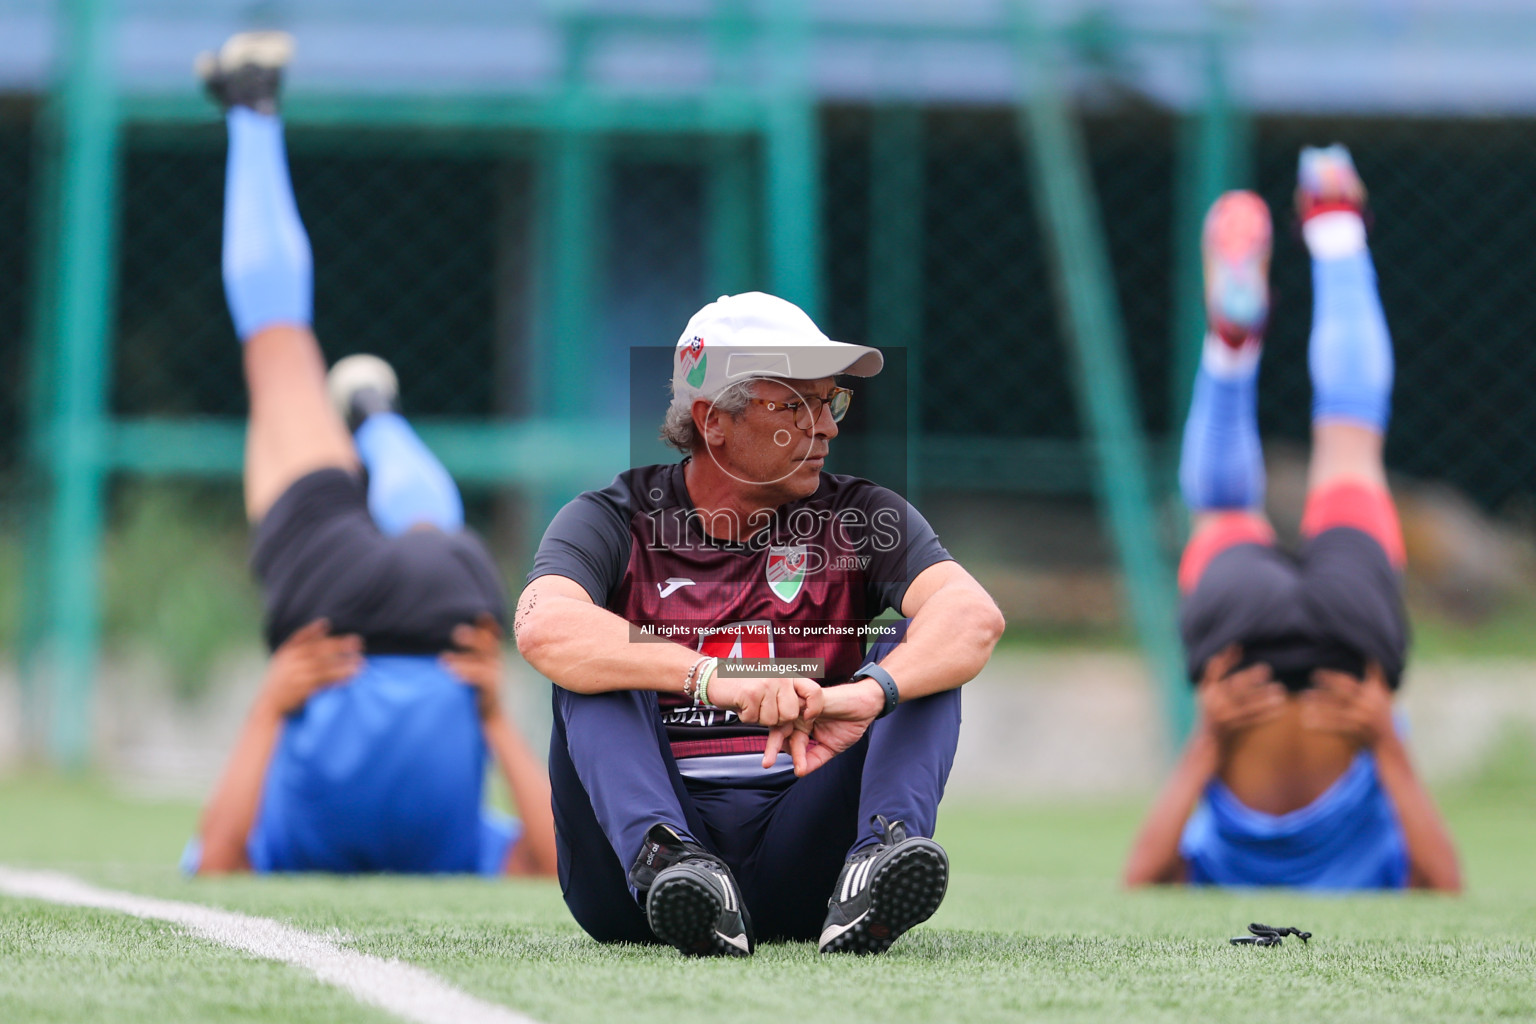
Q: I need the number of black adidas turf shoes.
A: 2